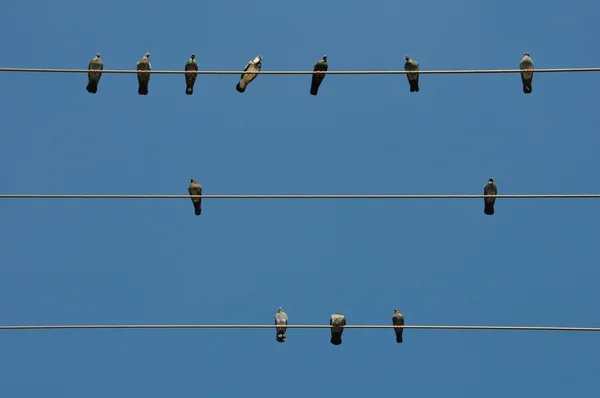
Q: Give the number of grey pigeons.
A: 12